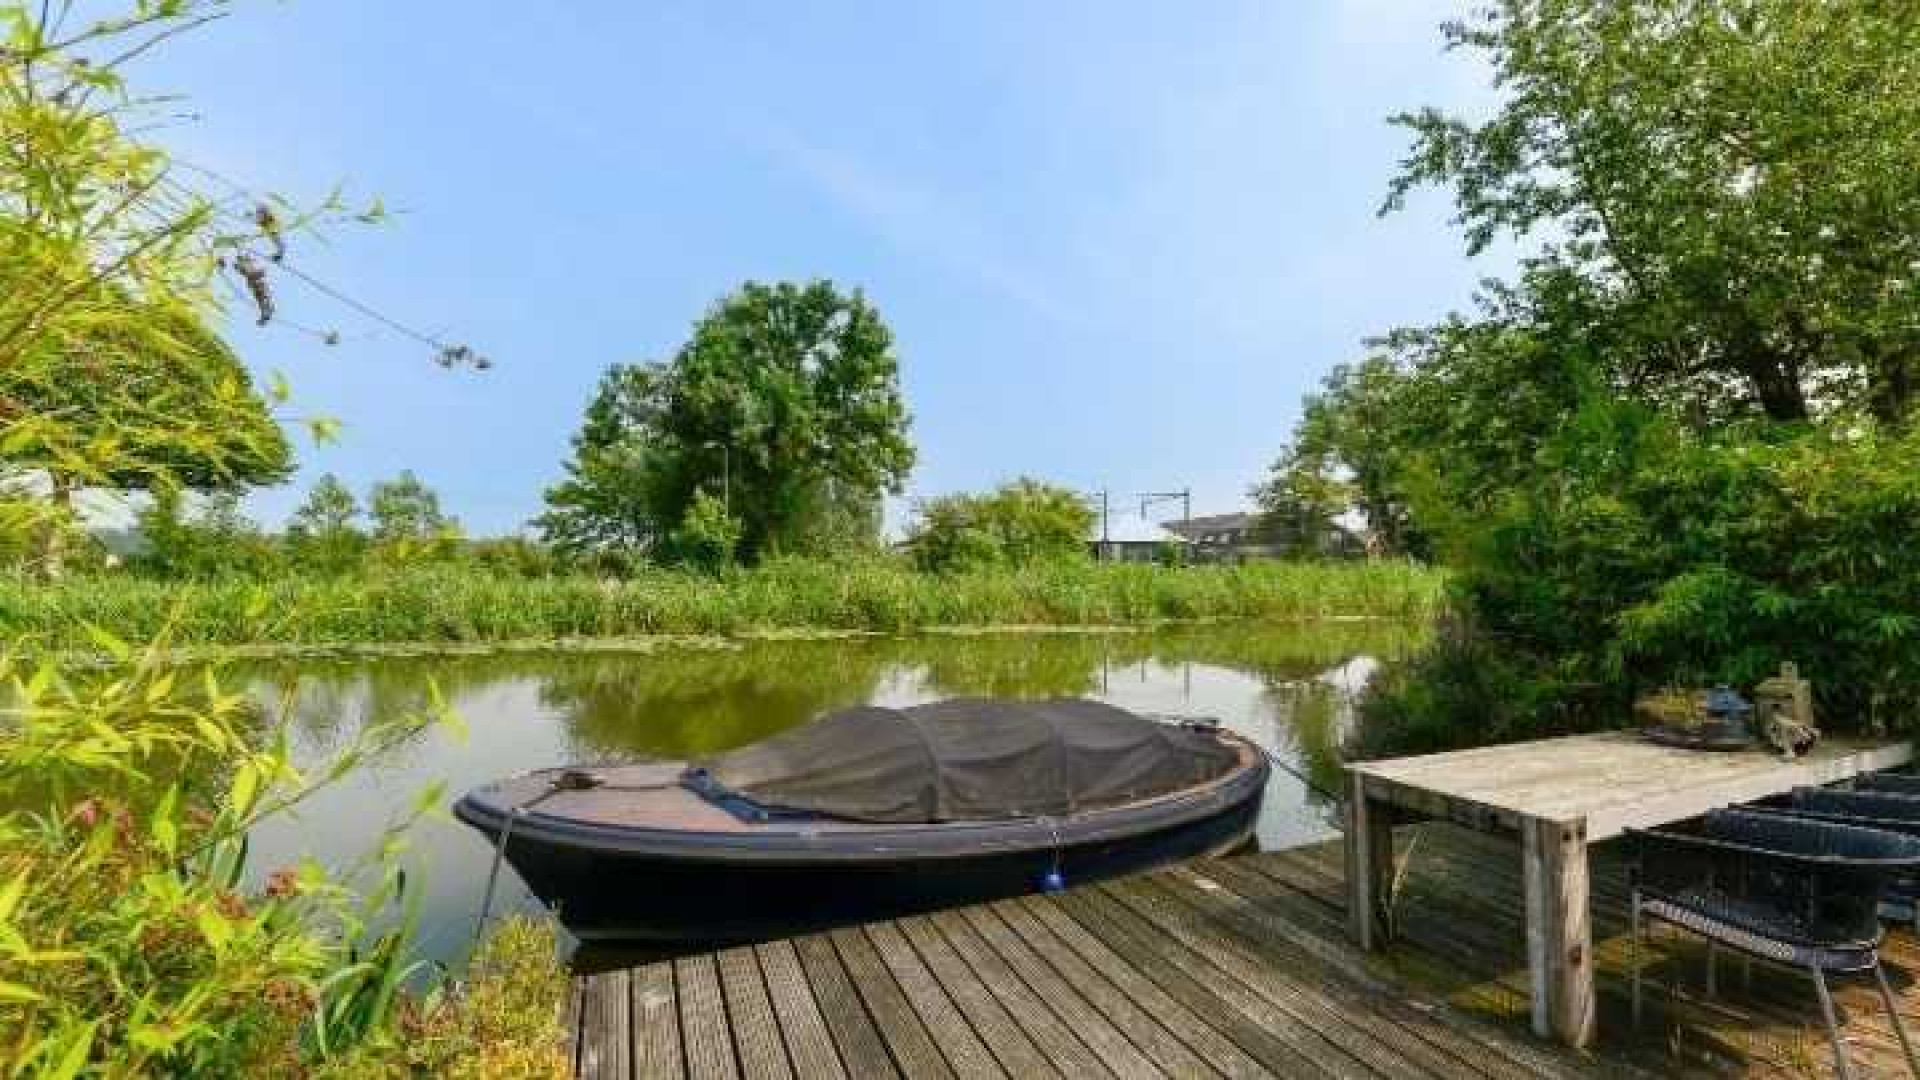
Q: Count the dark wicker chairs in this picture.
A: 3